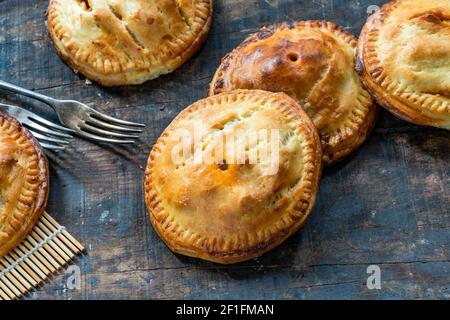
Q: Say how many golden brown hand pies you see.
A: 5